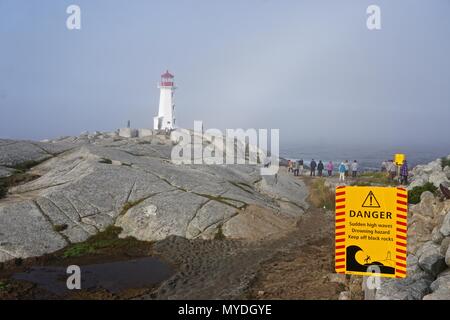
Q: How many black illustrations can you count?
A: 2